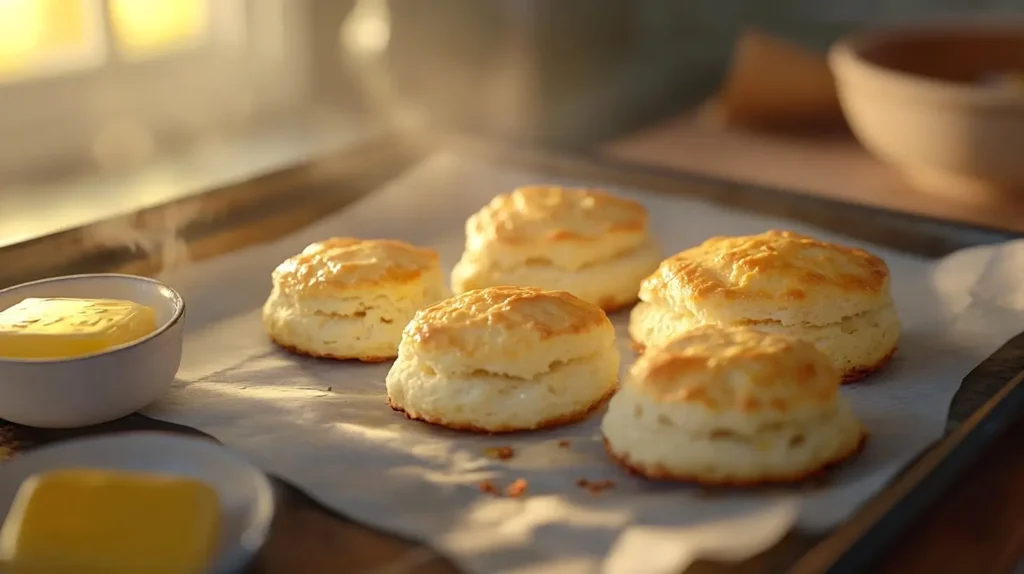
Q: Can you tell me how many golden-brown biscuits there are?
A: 5